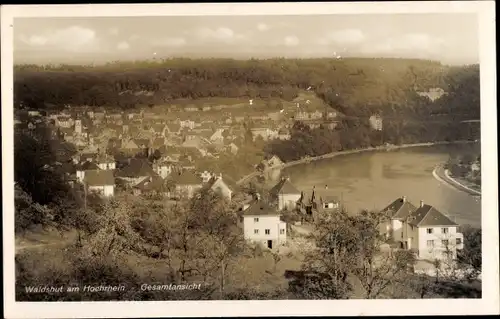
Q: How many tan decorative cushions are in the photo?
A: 0